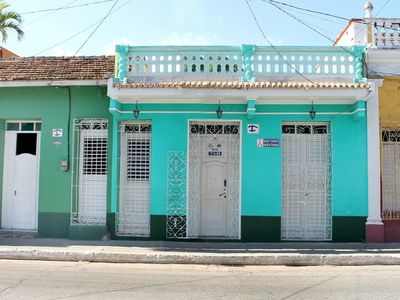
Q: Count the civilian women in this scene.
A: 0